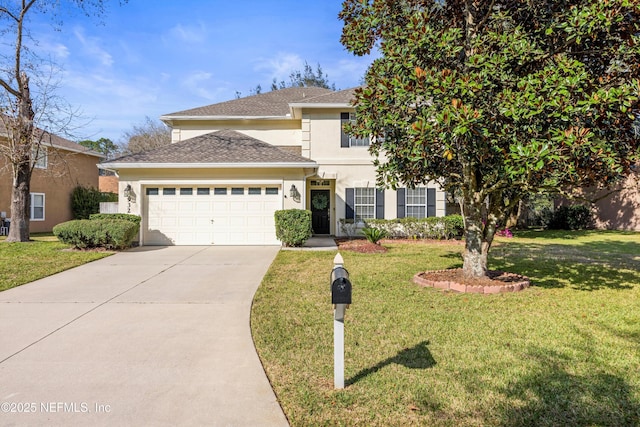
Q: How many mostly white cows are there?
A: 0